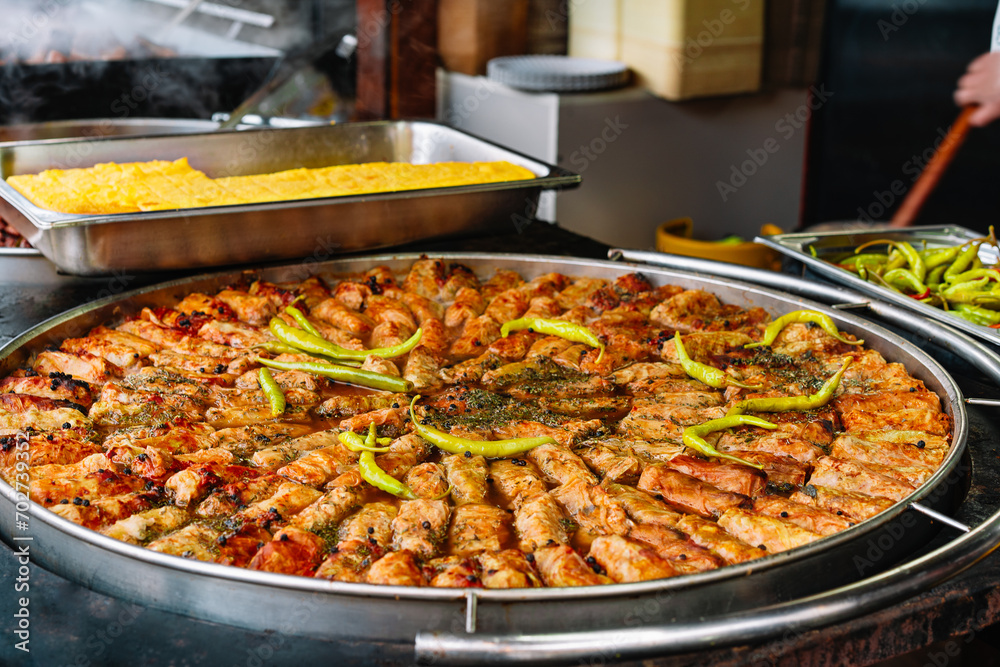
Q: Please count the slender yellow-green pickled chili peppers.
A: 13